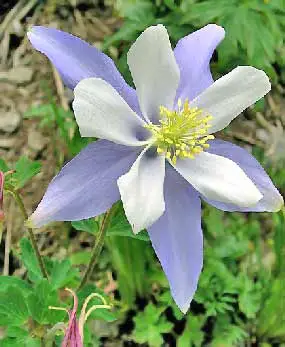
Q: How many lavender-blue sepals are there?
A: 5